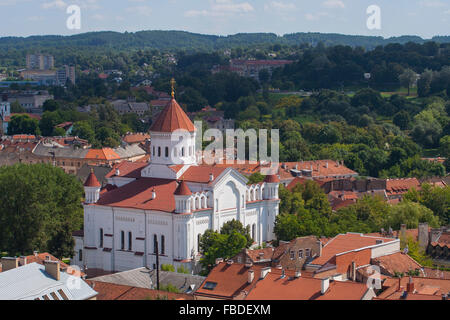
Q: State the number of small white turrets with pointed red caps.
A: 3